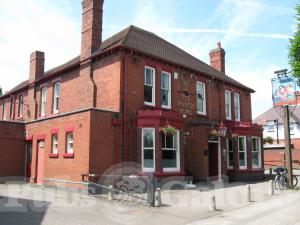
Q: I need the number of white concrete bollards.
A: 5